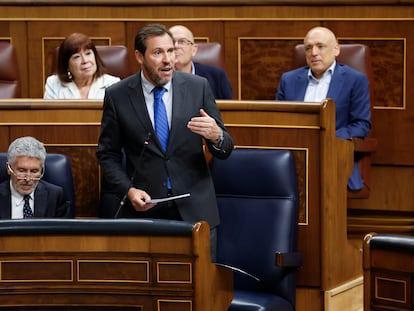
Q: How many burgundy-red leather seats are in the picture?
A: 4